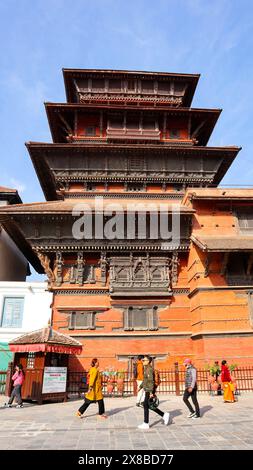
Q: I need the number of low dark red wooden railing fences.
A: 1